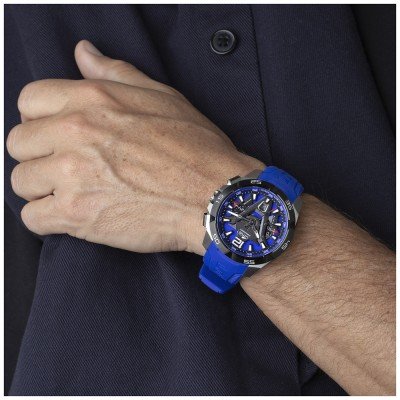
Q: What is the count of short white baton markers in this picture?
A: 11